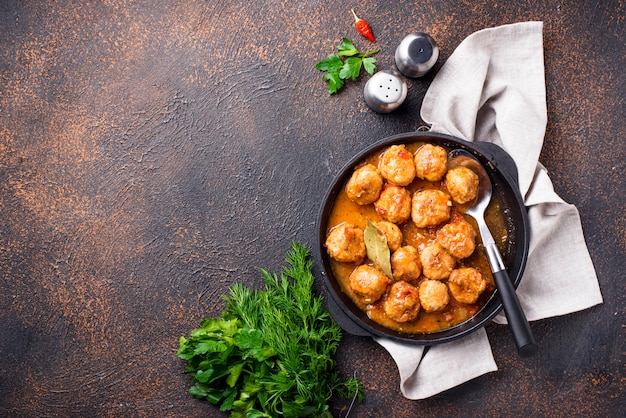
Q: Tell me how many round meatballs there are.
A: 15